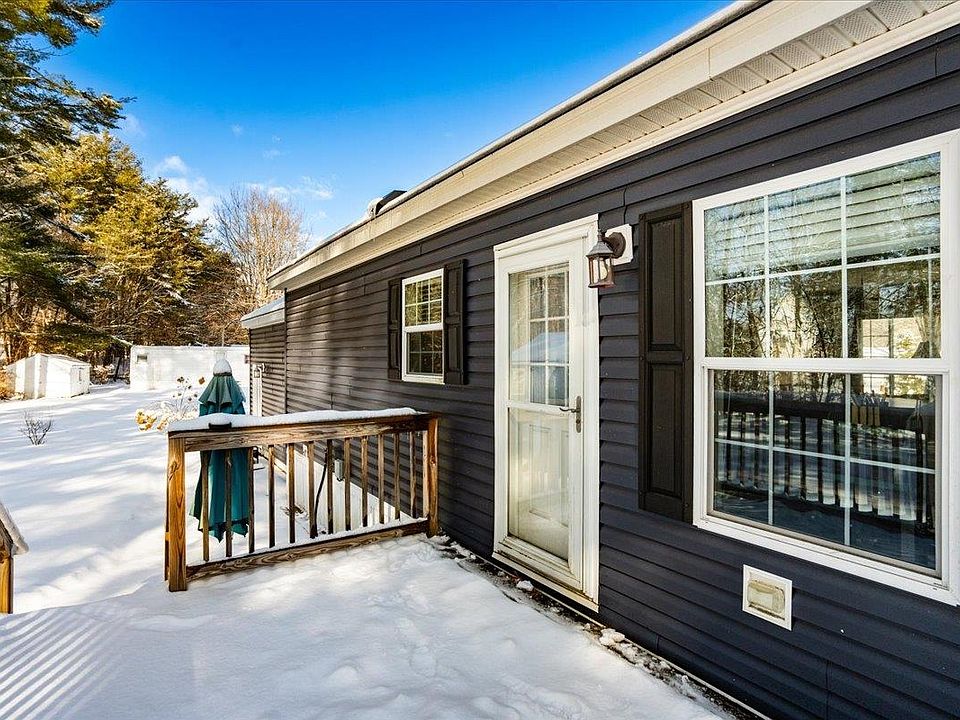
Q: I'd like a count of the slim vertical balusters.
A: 12